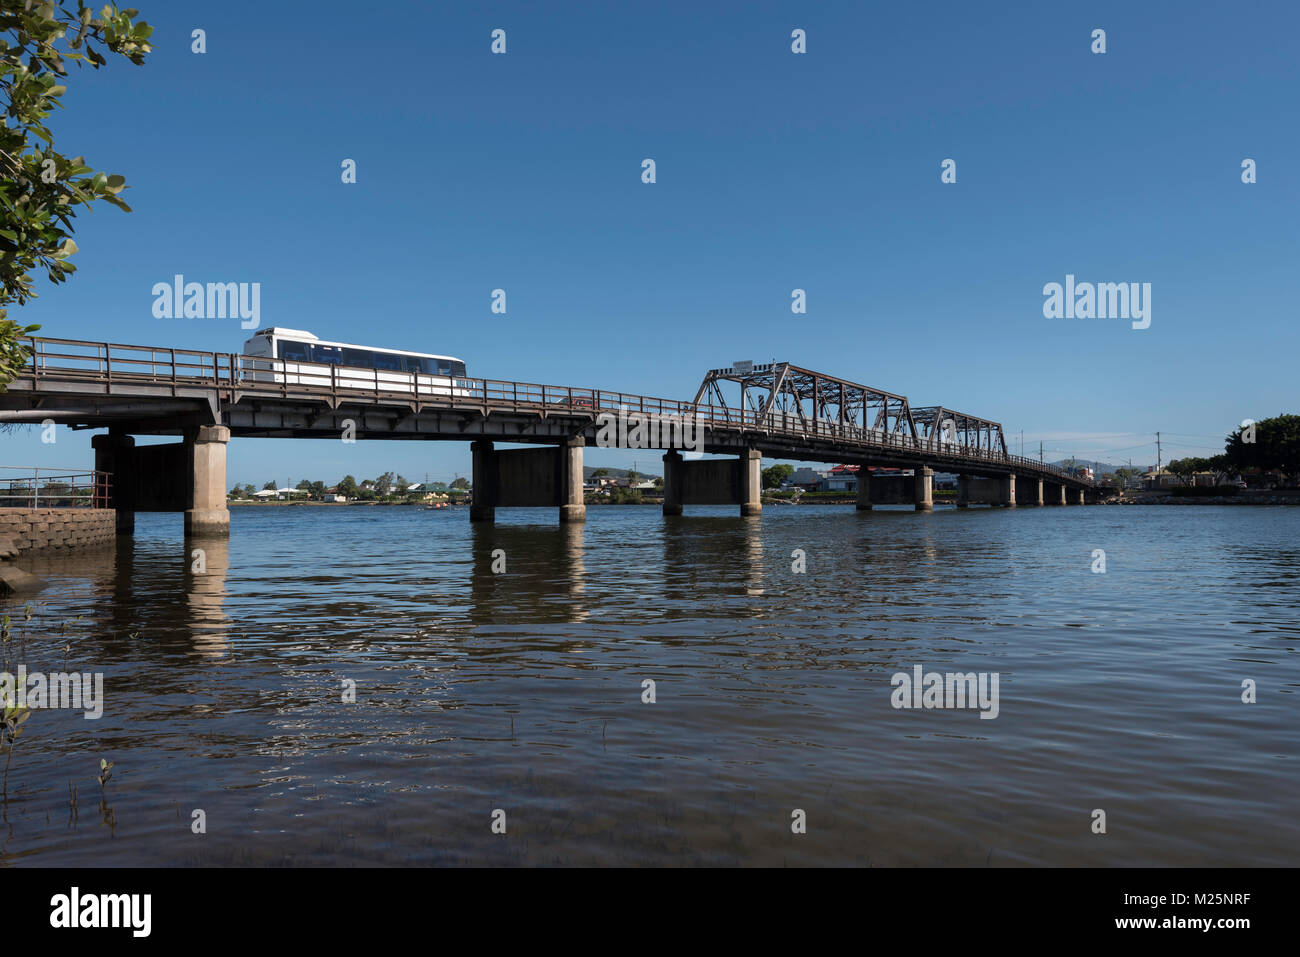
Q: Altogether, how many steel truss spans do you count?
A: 2